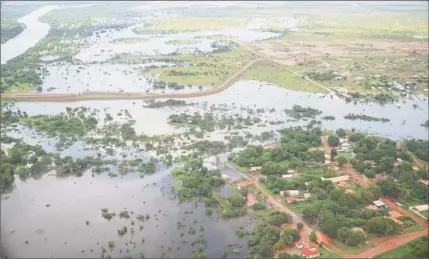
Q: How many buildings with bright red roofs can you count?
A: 2